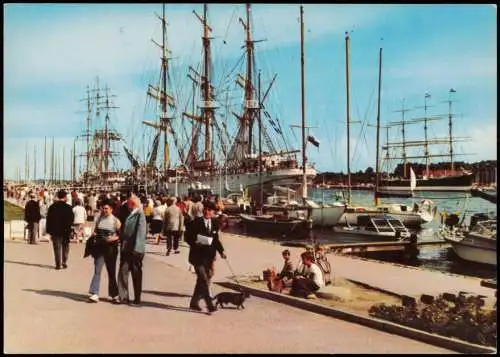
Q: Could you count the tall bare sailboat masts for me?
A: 3